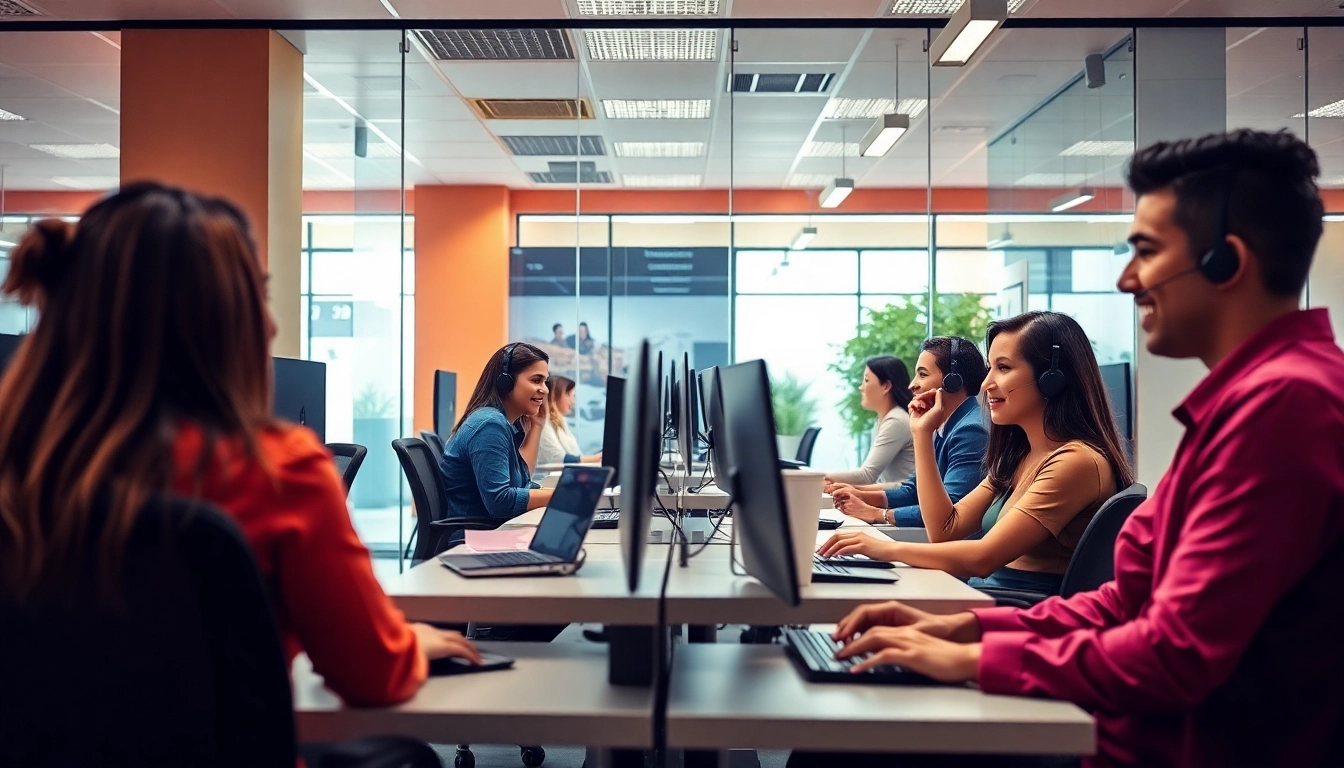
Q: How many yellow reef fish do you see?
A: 0